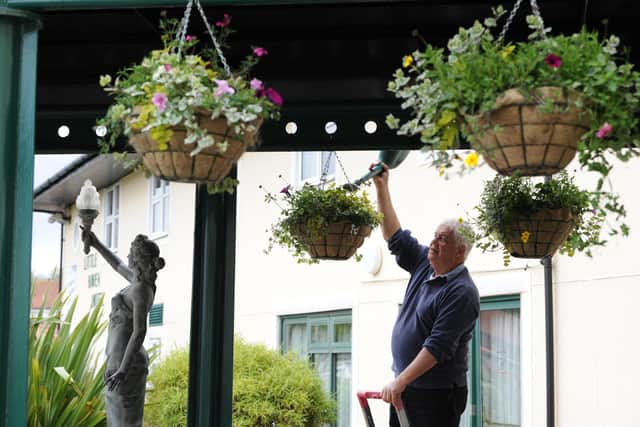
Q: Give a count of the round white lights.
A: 5